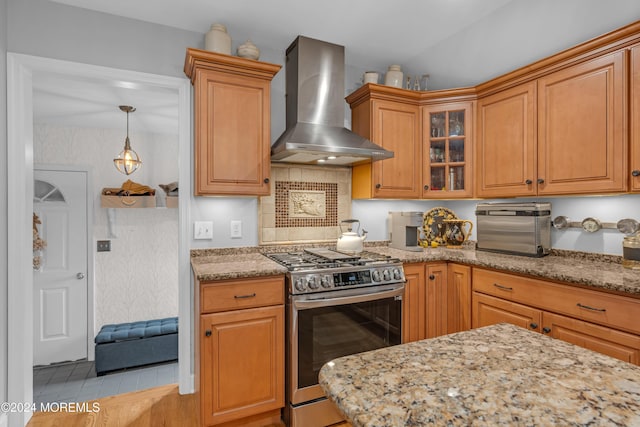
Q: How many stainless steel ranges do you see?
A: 1